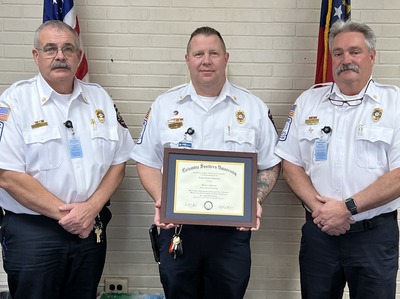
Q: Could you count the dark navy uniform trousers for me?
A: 3